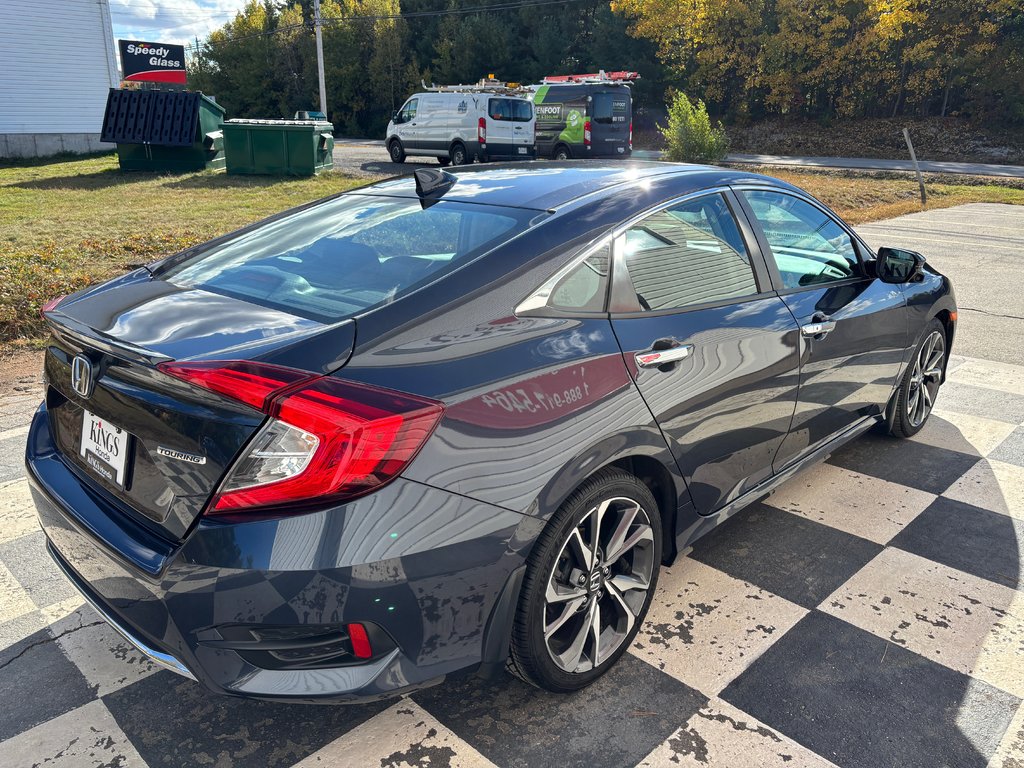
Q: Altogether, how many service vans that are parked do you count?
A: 2